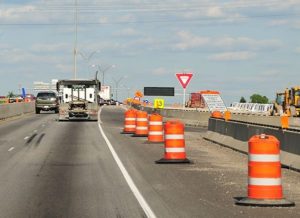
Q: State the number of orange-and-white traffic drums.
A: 5